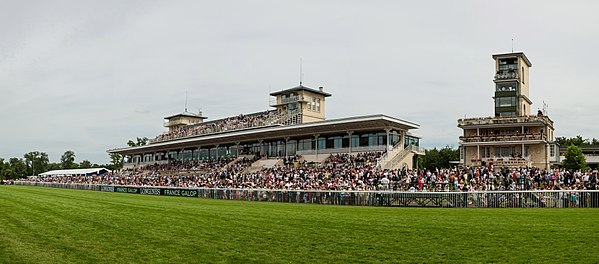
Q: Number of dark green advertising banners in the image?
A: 2